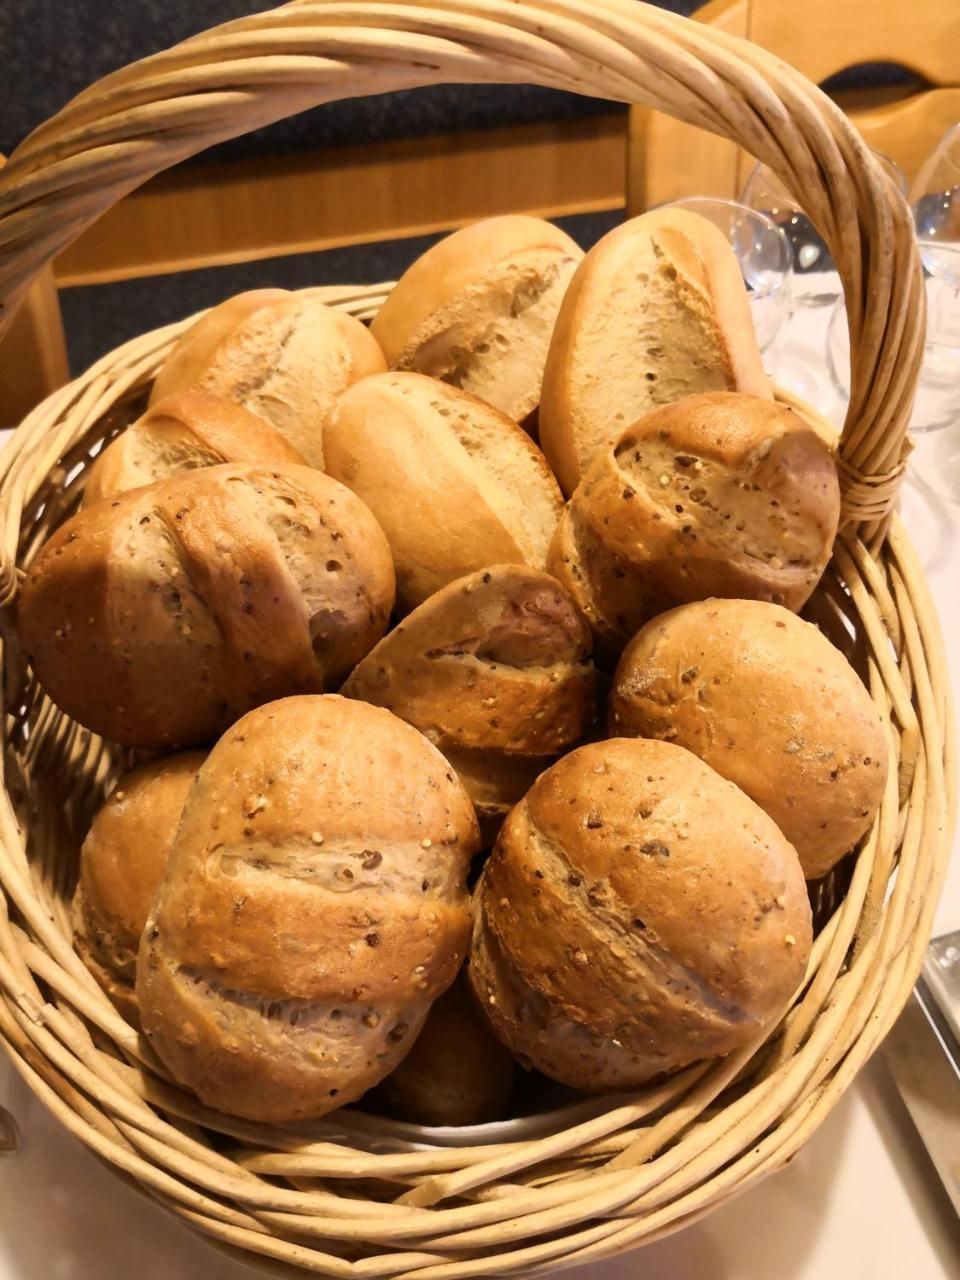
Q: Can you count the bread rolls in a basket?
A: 13